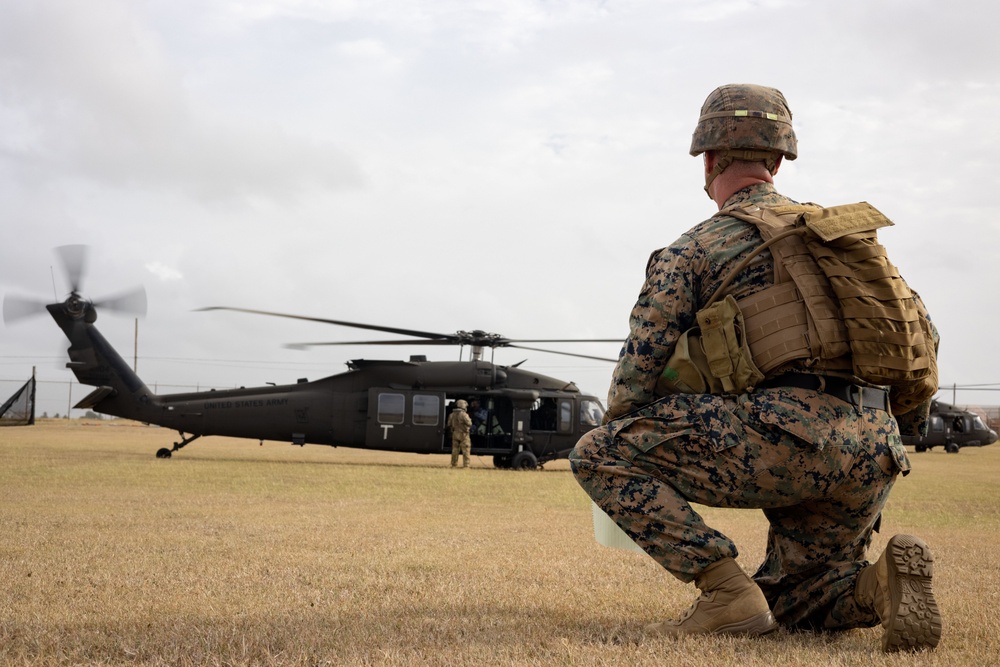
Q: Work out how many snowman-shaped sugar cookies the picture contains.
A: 0